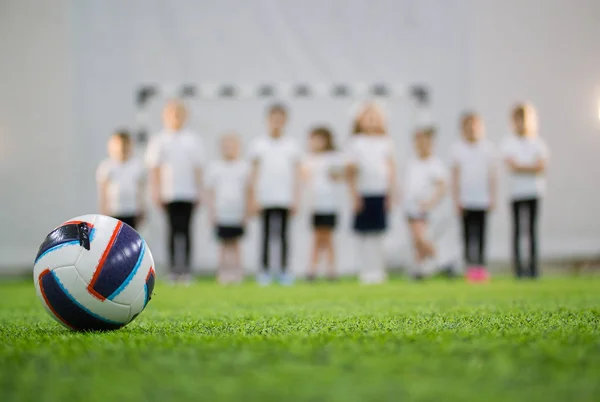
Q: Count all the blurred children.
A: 9